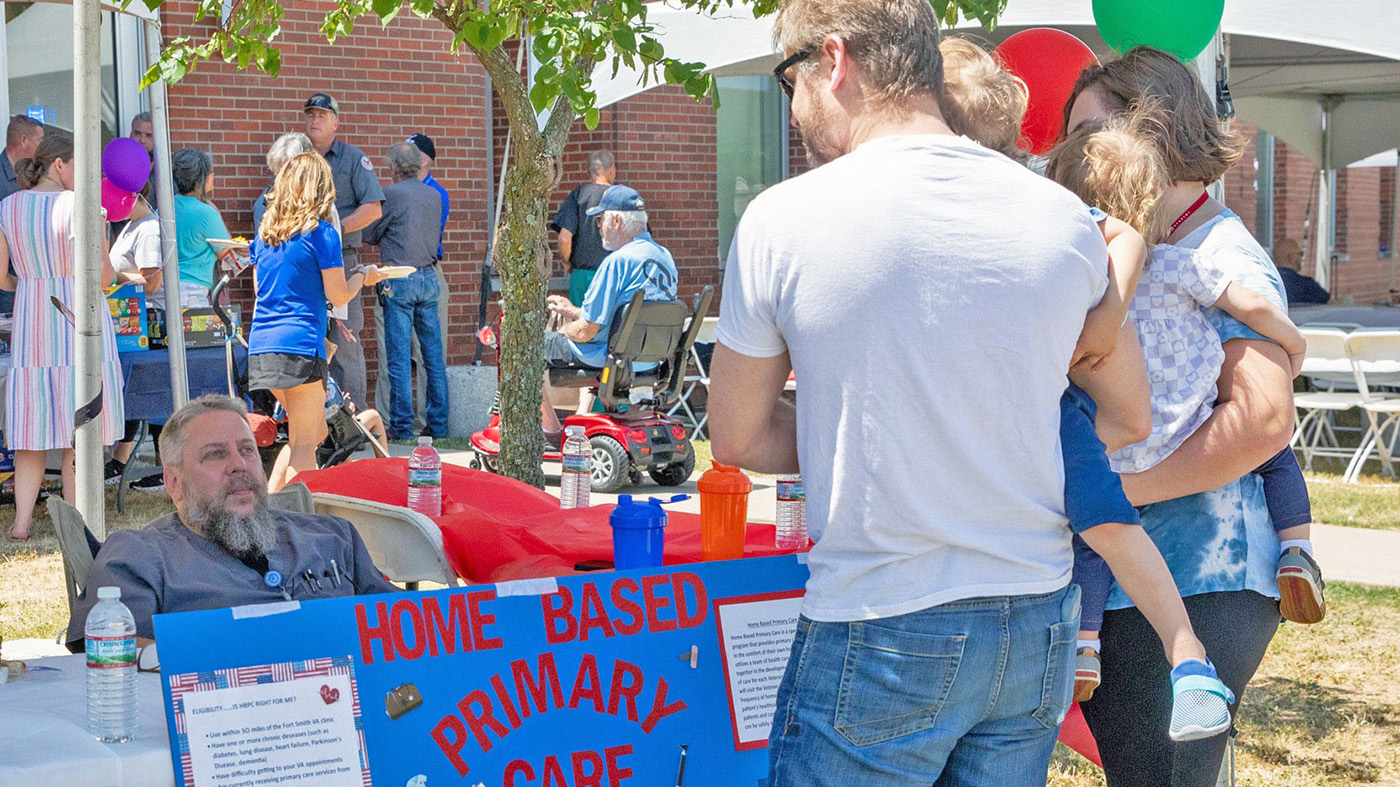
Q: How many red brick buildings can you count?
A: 1